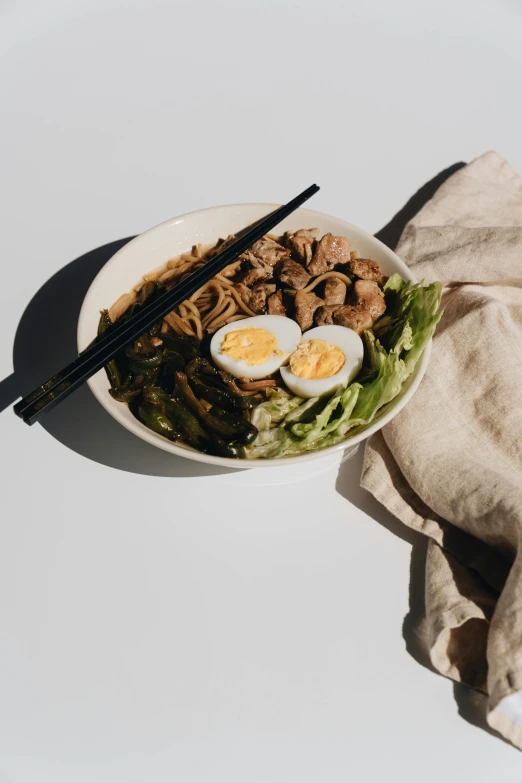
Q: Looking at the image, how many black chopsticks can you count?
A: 2